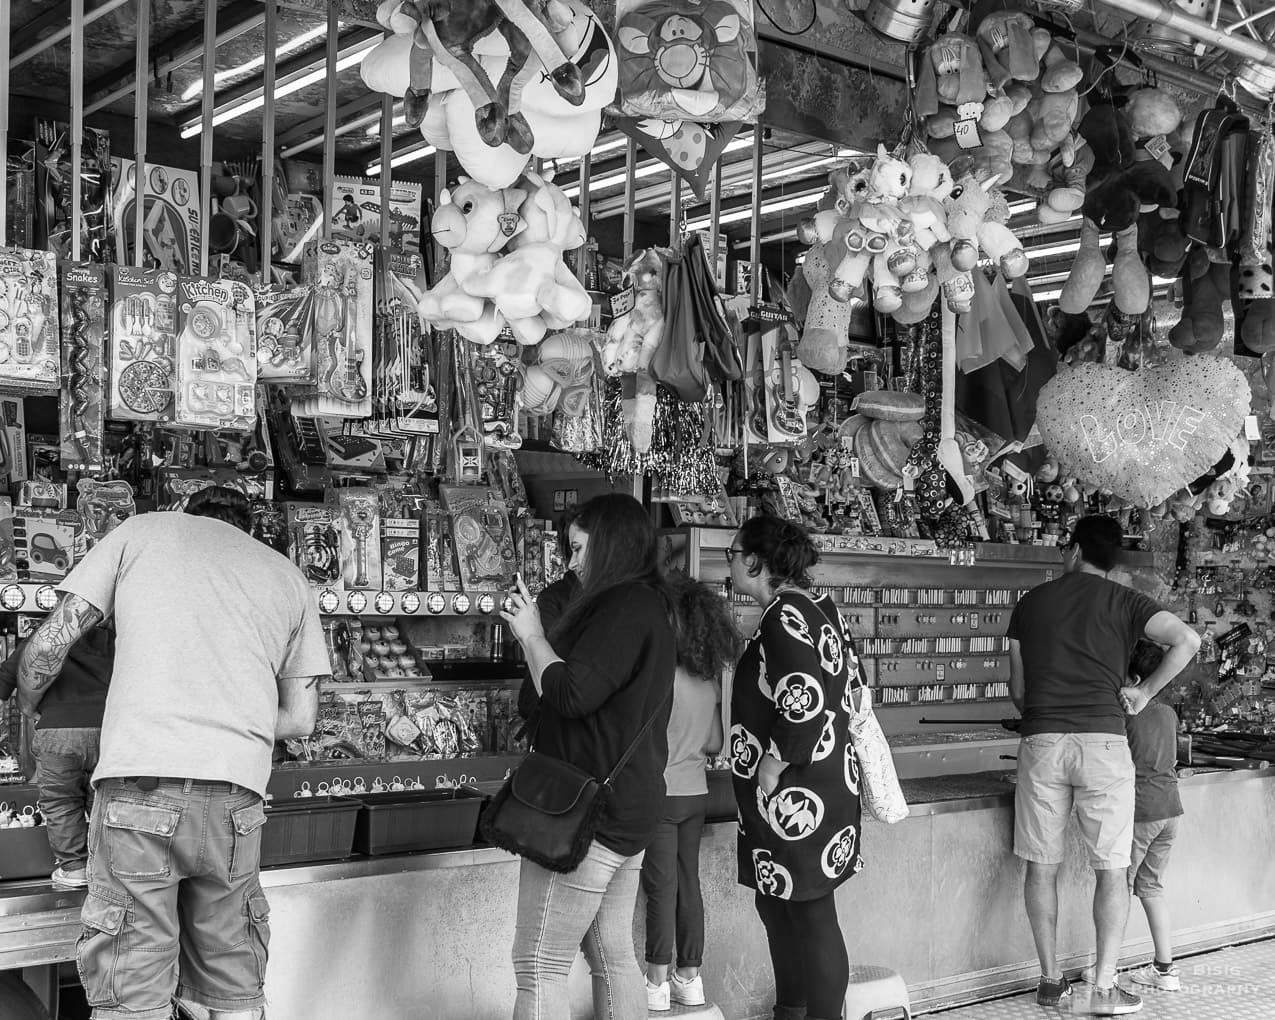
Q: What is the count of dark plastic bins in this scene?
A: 2